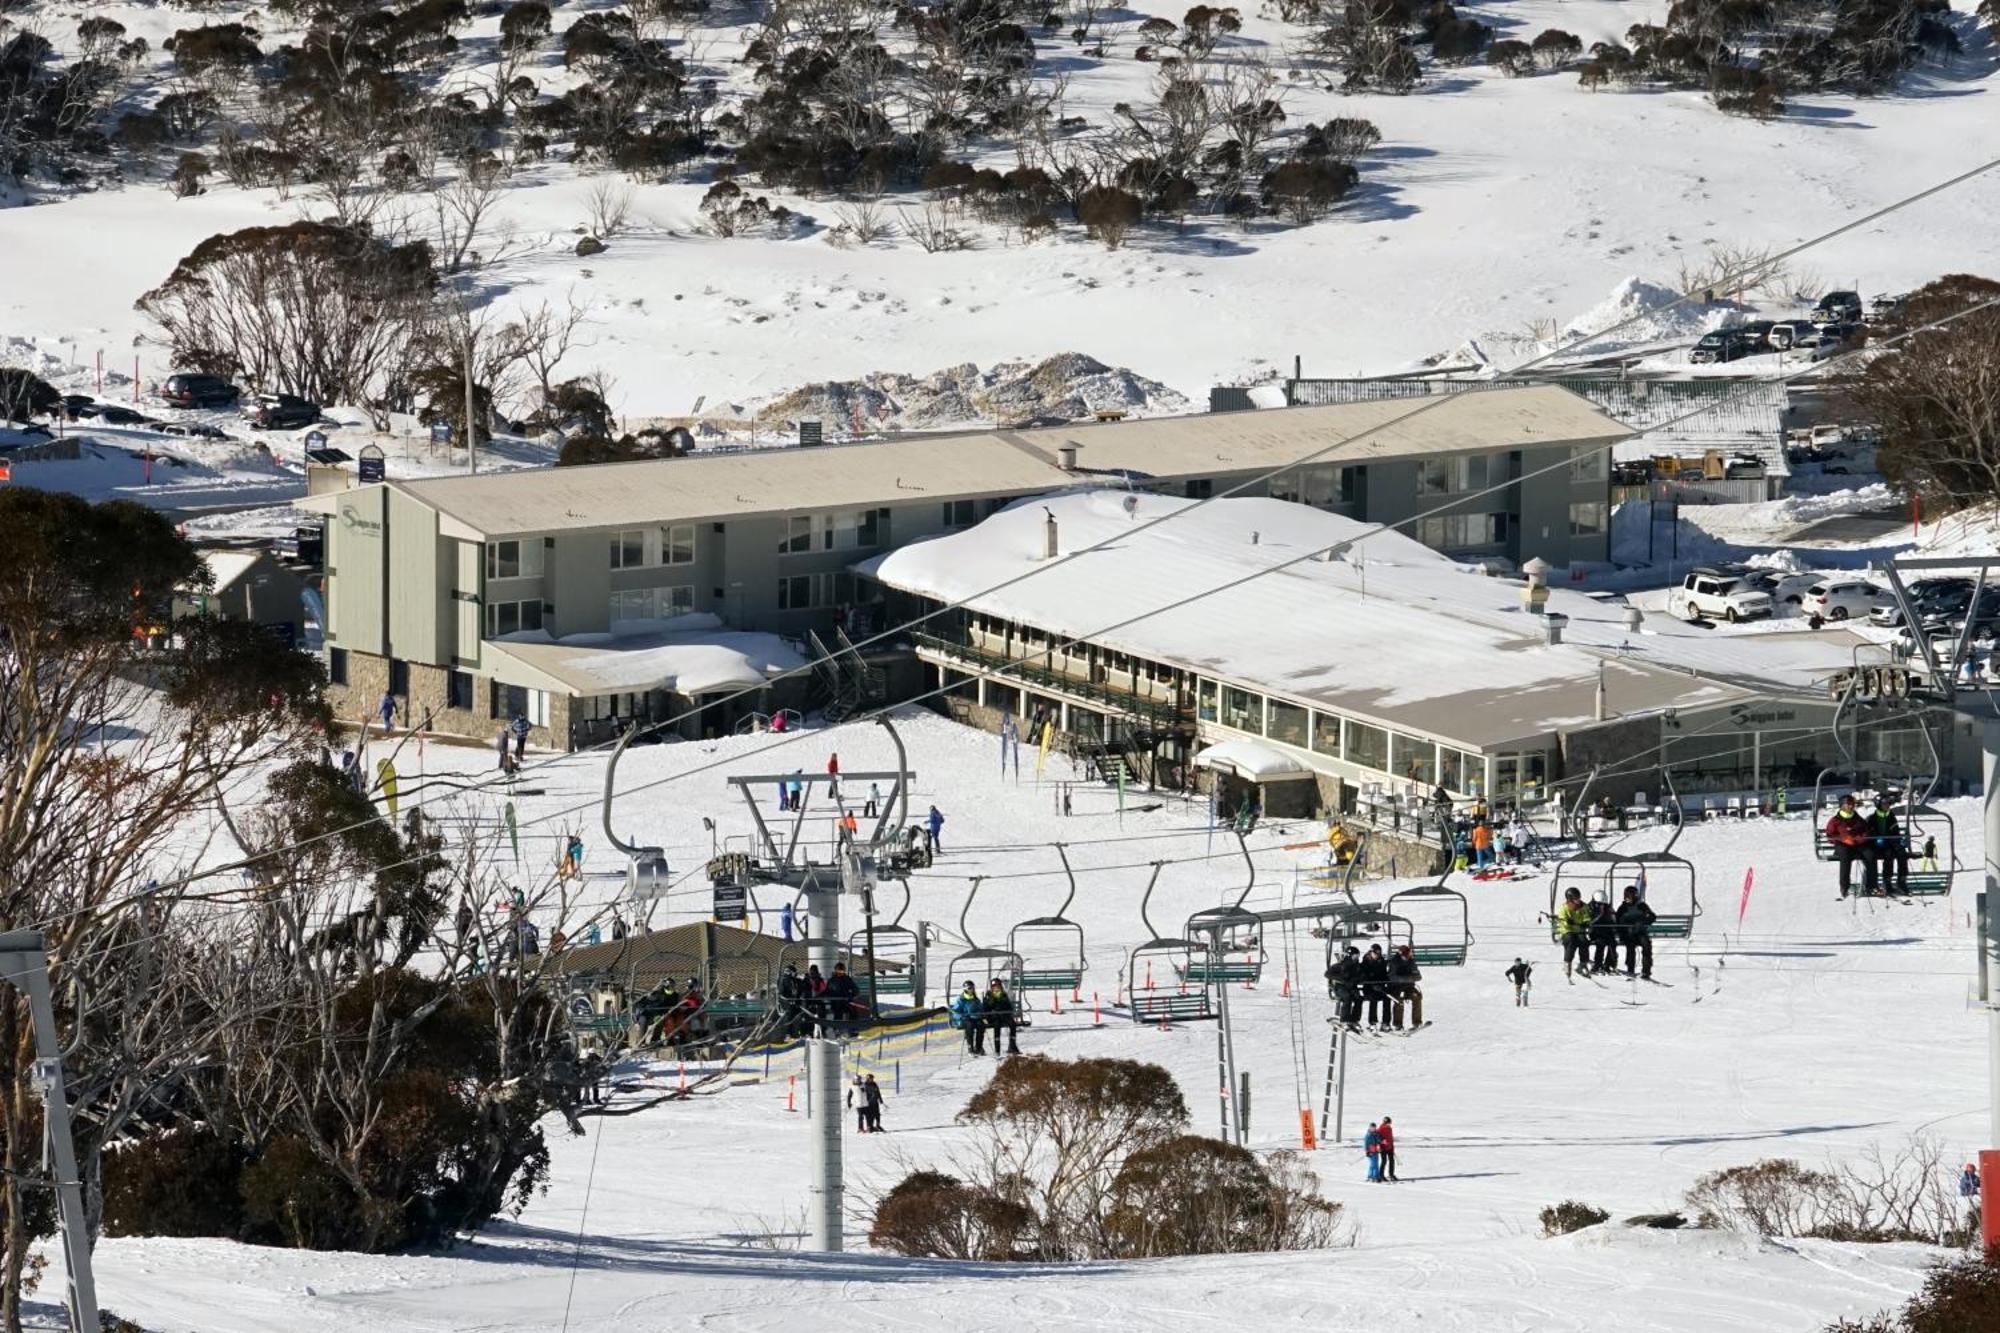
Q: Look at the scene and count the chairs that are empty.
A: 9